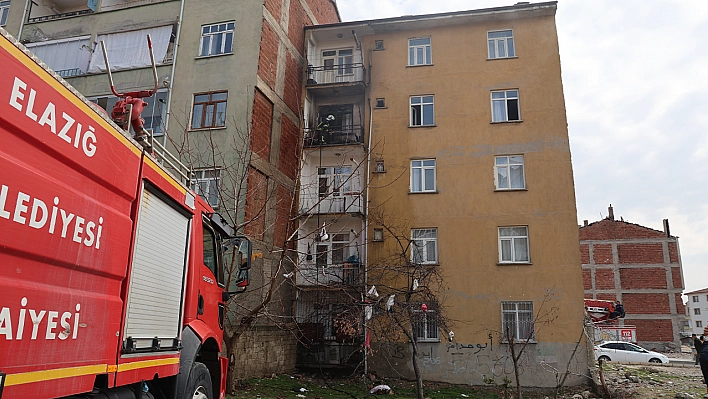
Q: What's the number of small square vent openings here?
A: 4